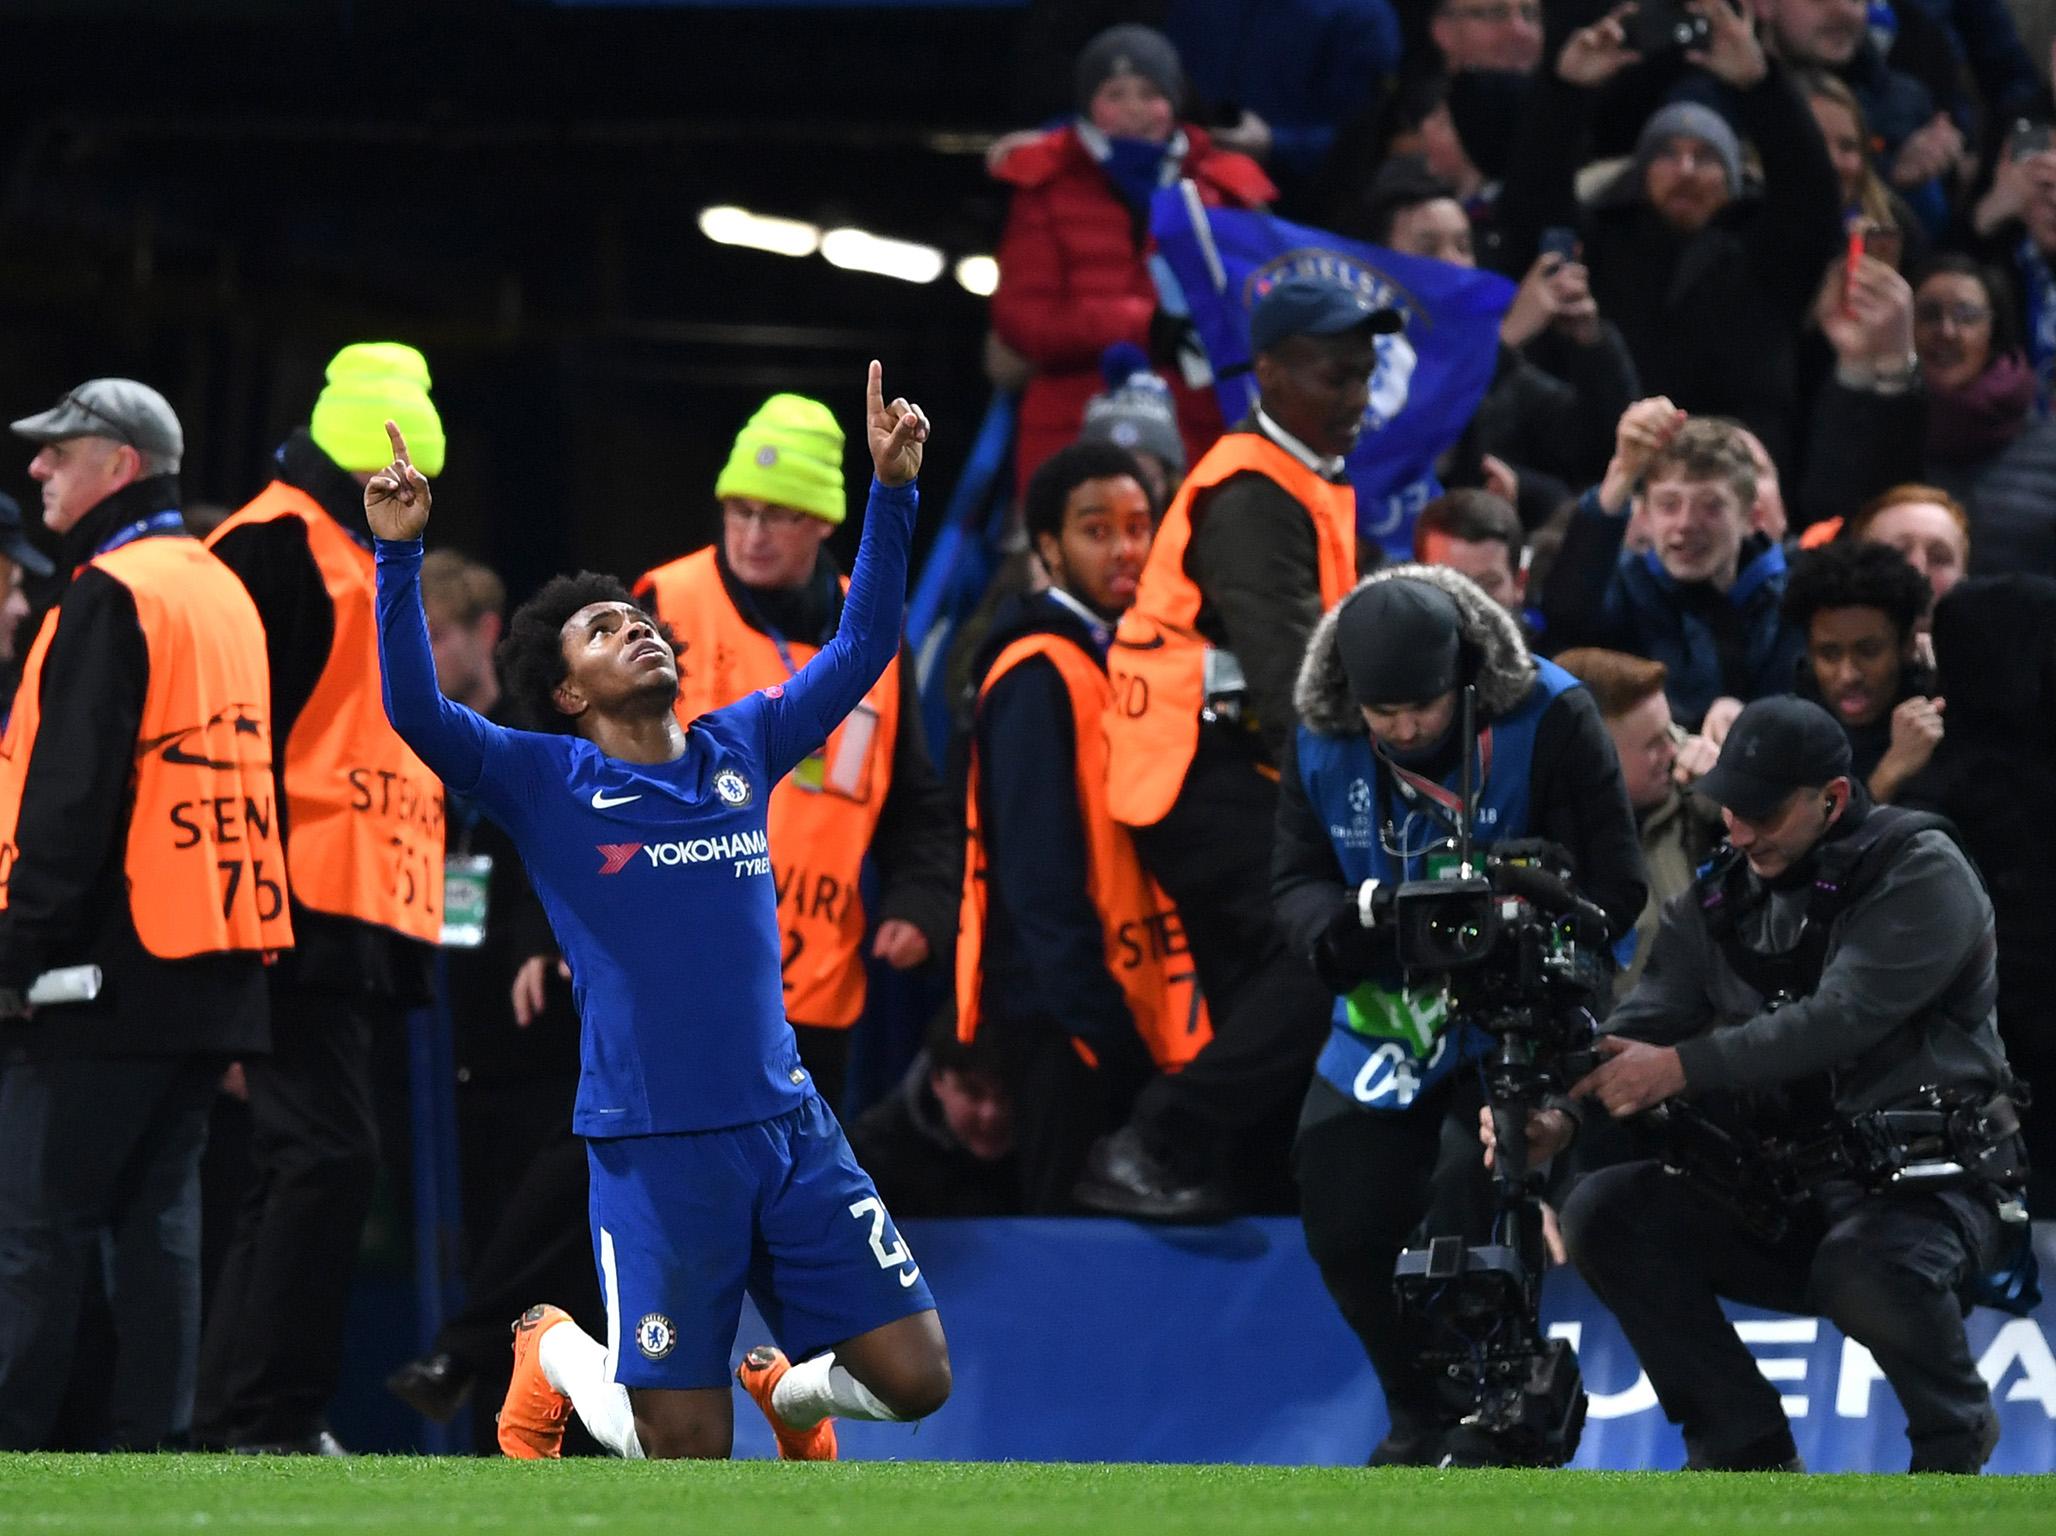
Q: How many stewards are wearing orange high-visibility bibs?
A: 5